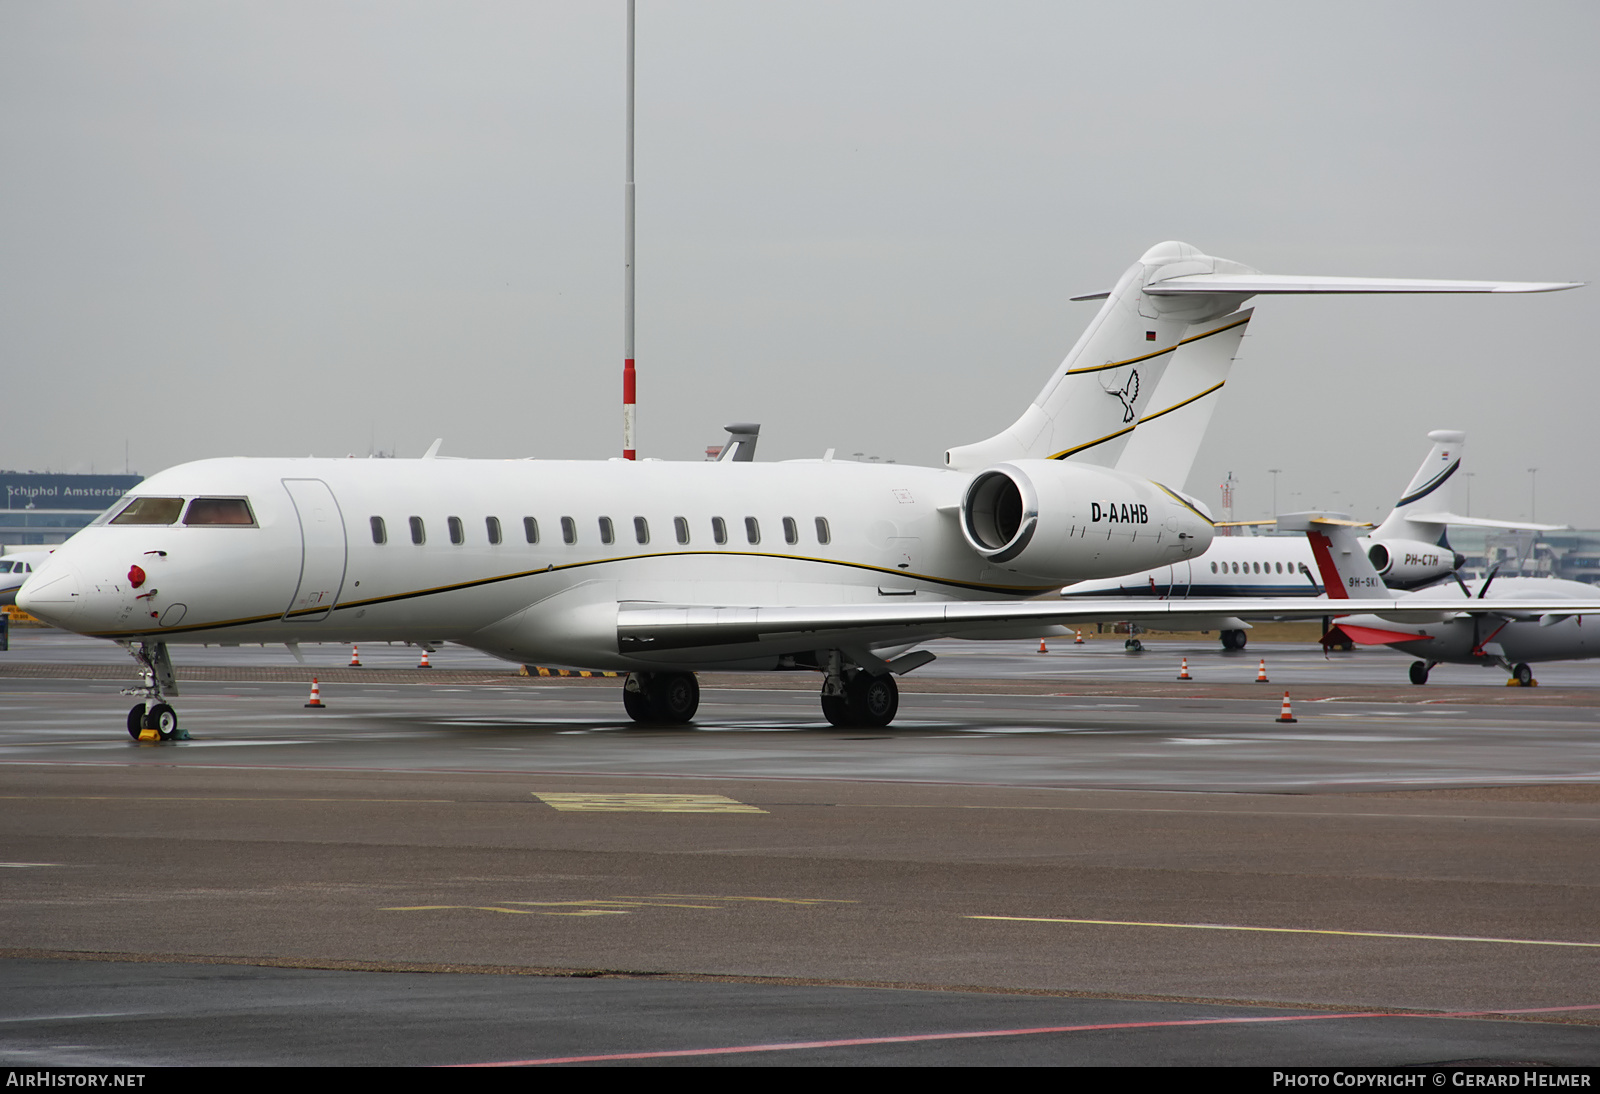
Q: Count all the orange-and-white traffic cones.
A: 8